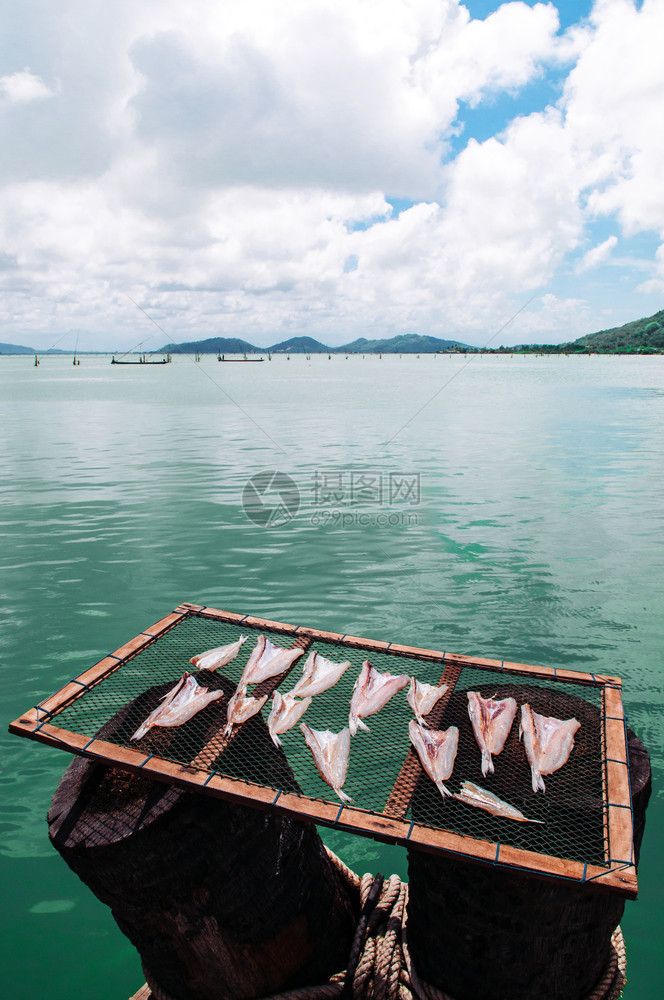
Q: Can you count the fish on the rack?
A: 13